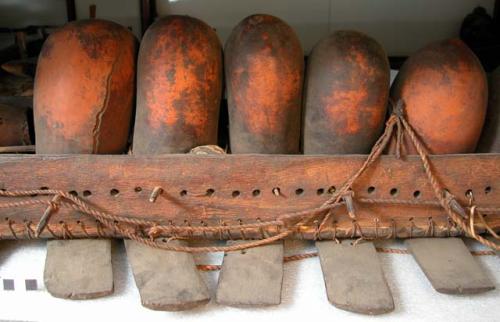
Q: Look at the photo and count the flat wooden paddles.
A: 5